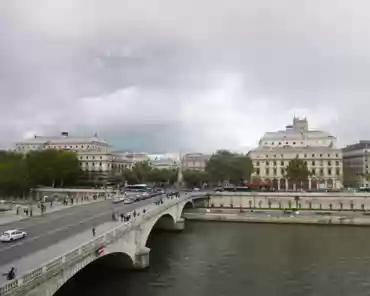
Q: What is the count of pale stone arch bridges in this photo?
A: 1